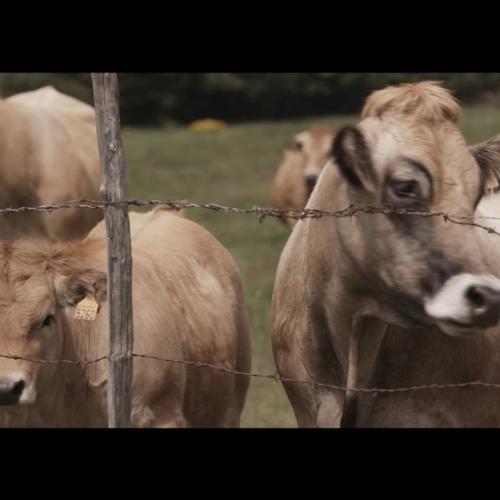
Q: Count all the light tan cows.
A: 4